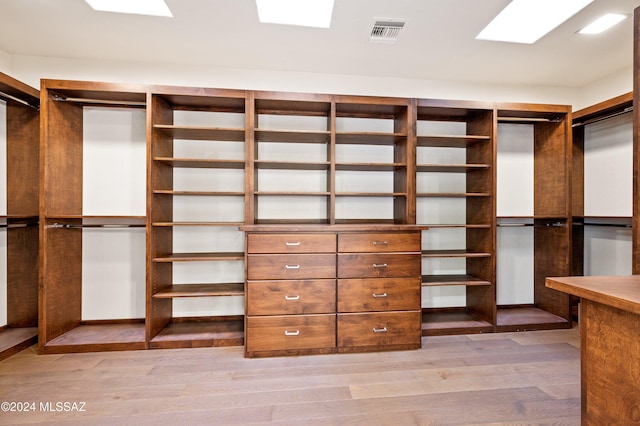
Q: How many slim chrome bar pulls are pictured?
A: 8